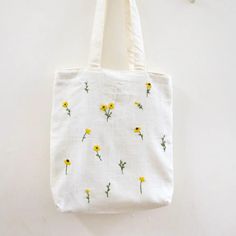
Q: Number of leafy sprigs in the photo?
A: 4